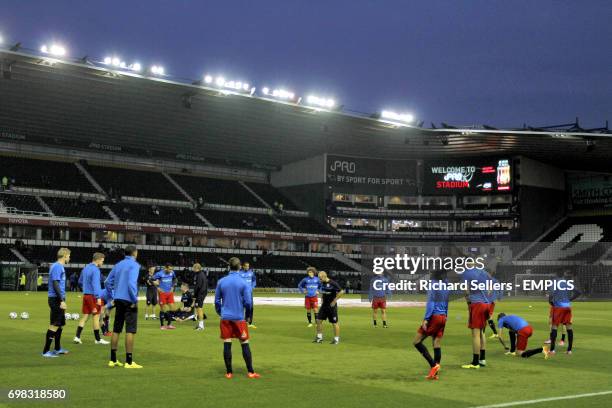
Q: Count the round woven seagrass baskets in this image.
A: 0